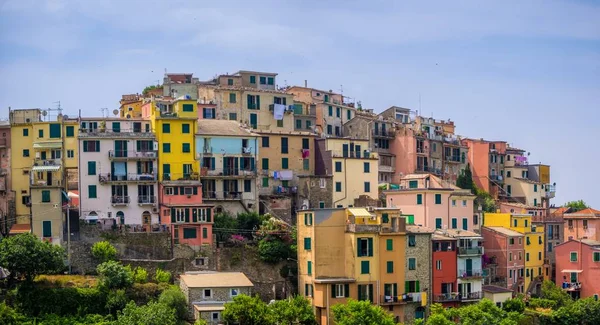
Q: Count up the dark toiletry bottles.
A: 0